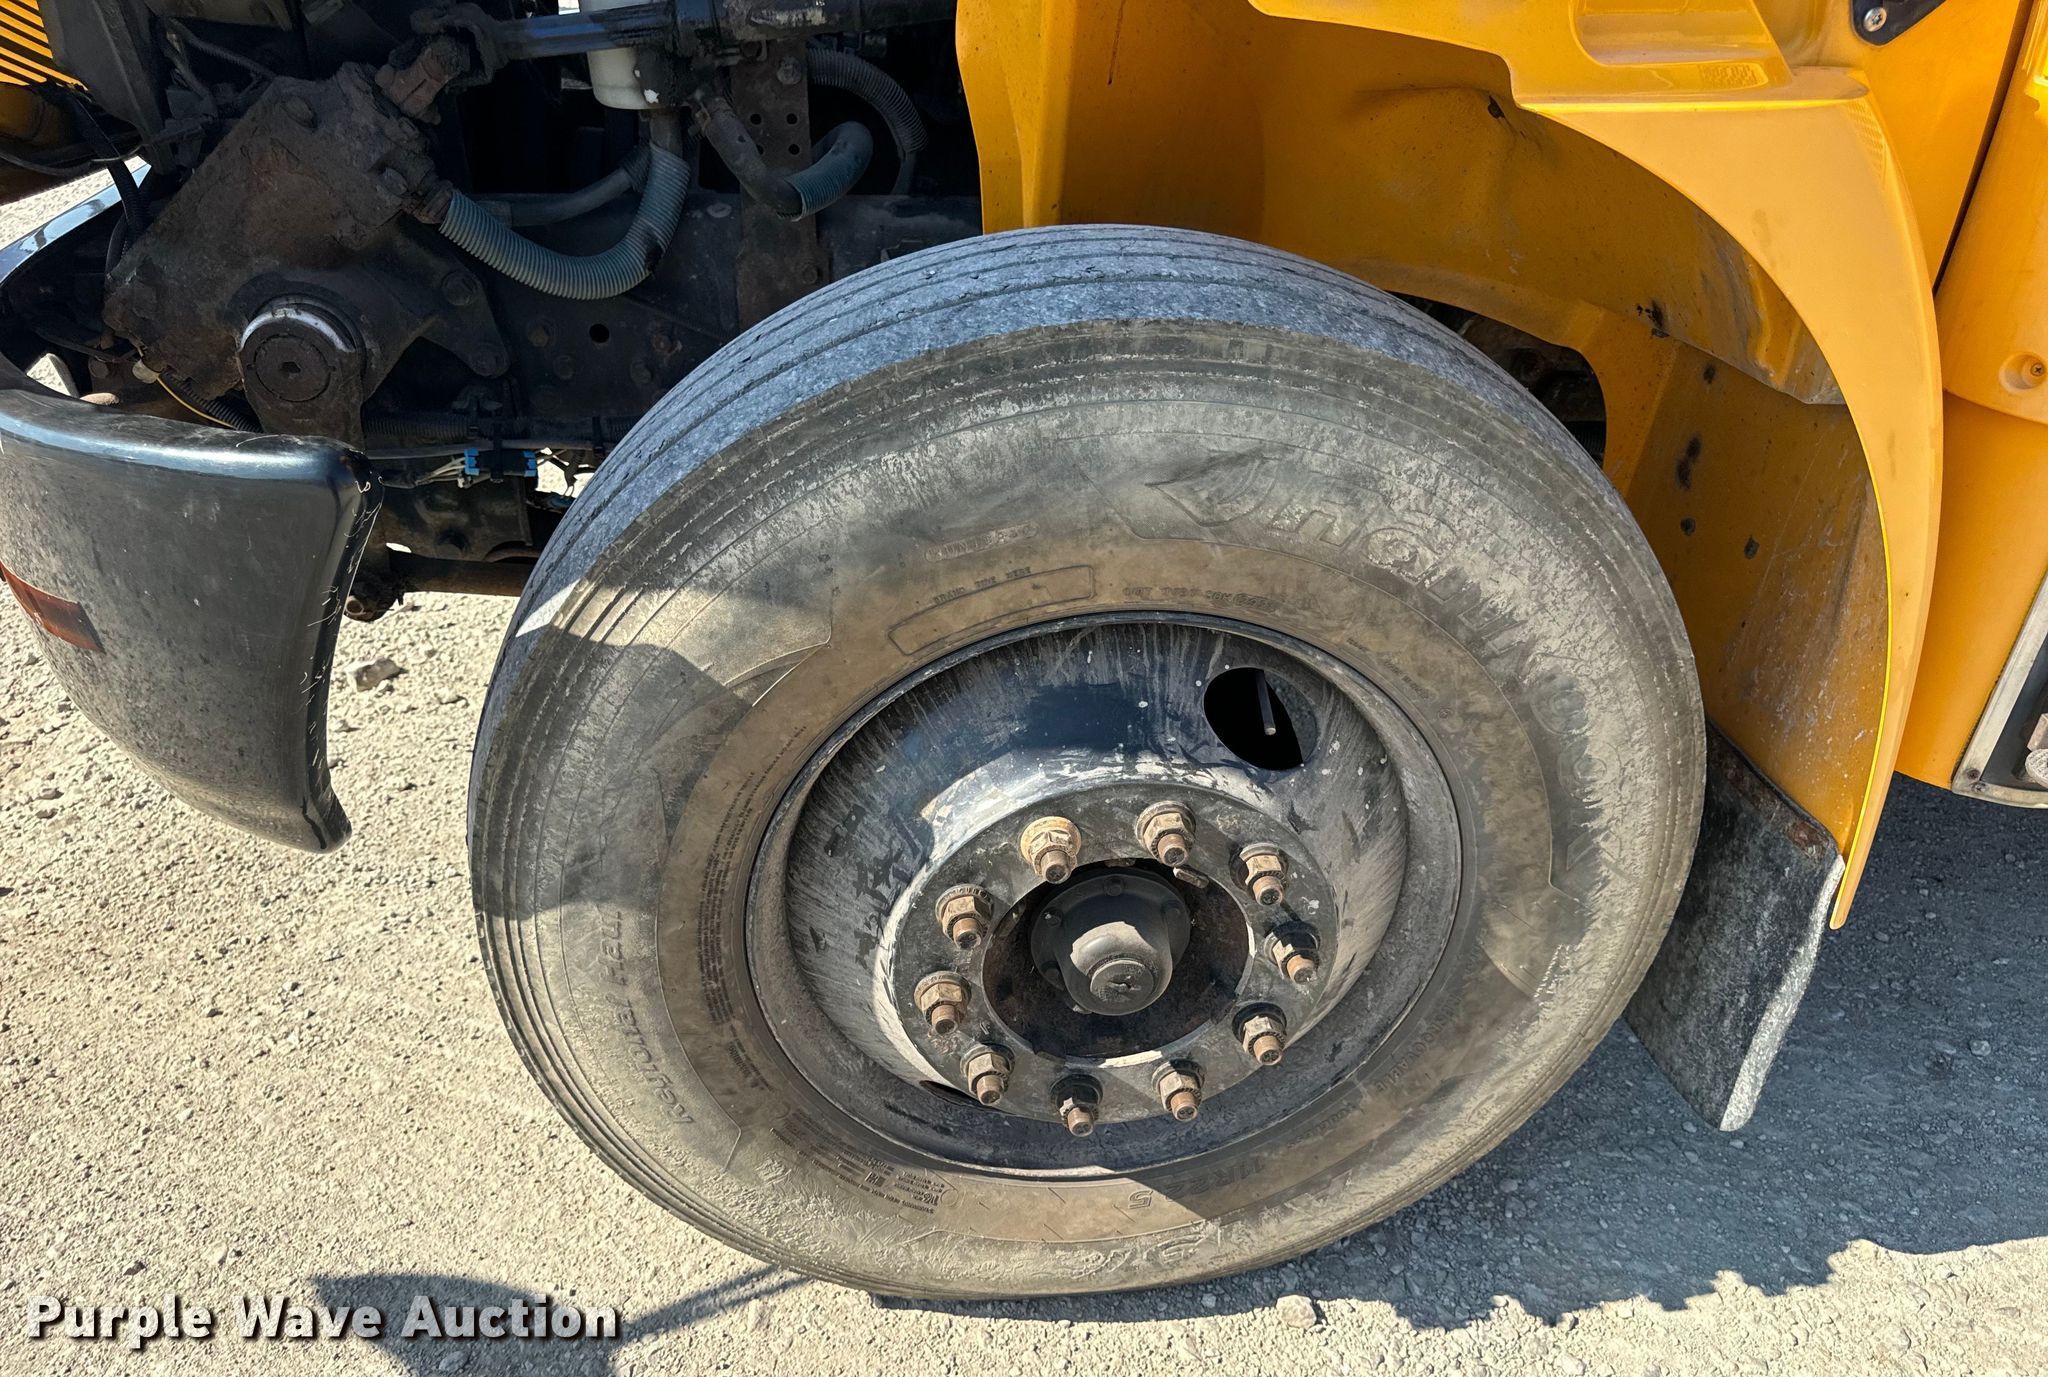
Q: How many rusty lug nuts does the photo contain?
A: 10